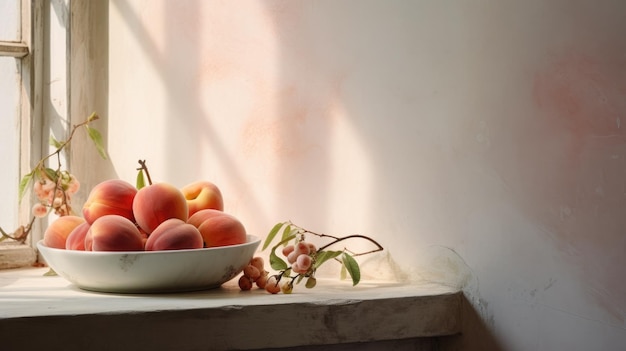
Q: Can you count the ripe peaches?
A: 8